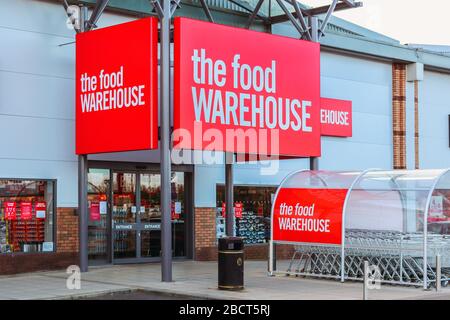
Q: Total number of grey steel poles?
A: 4